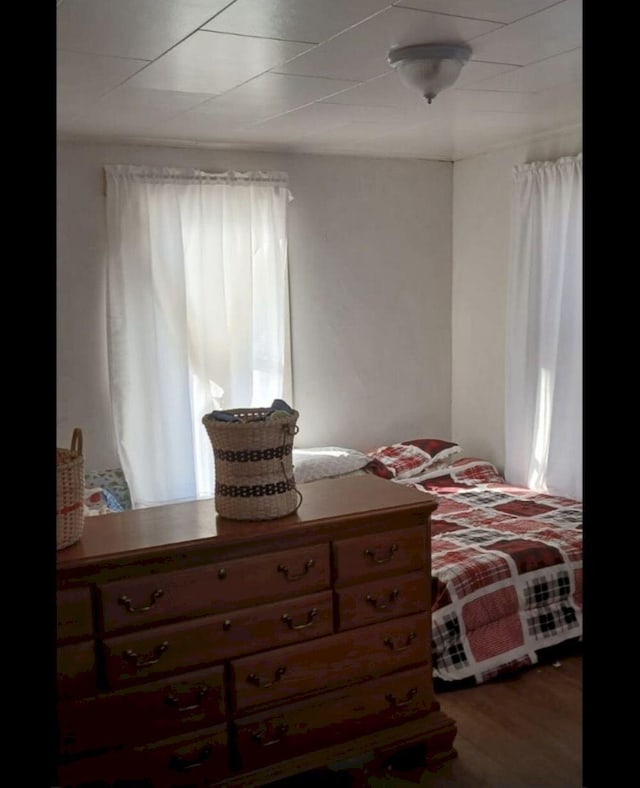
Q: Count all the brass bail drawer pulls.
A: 12